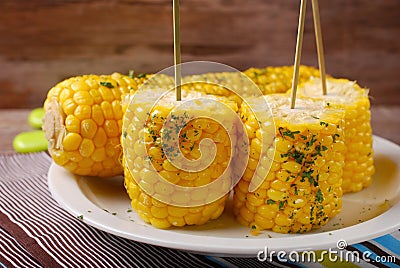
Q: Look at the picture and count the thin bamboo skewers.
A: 3